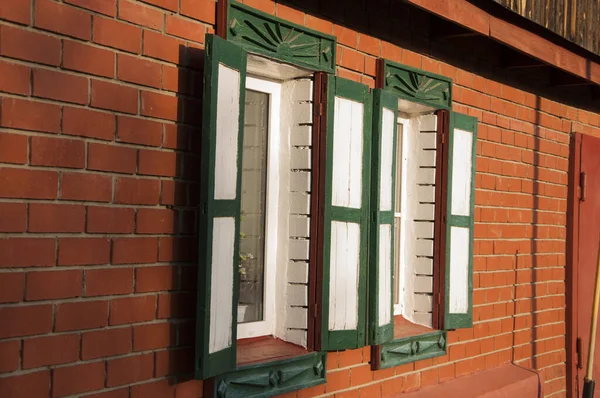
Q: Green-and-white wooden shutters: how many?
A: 4